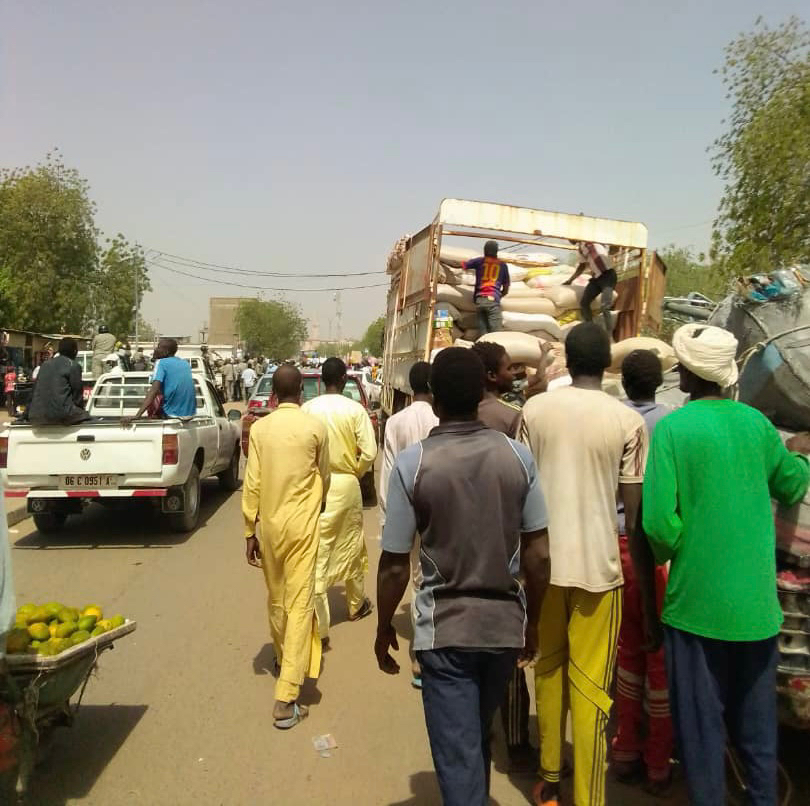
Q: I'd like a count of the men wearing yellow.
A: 3